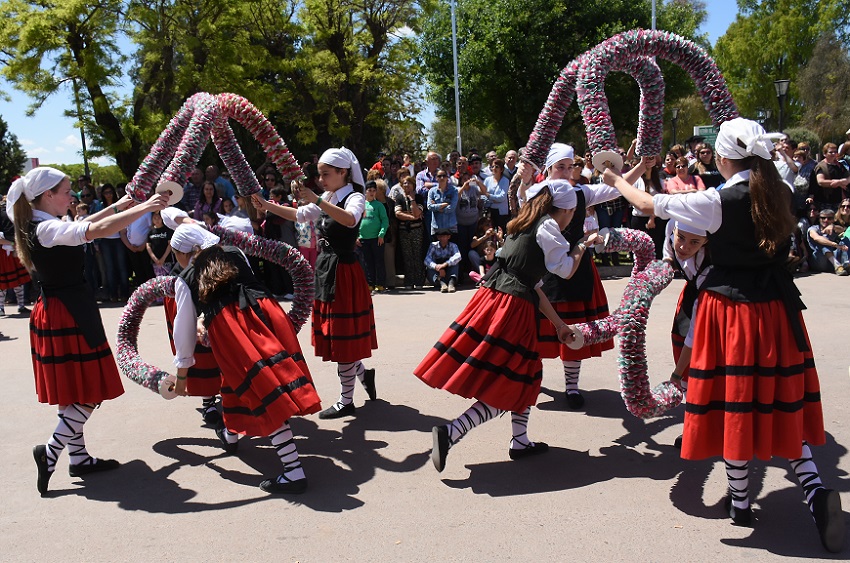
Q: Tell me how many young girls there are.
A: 8